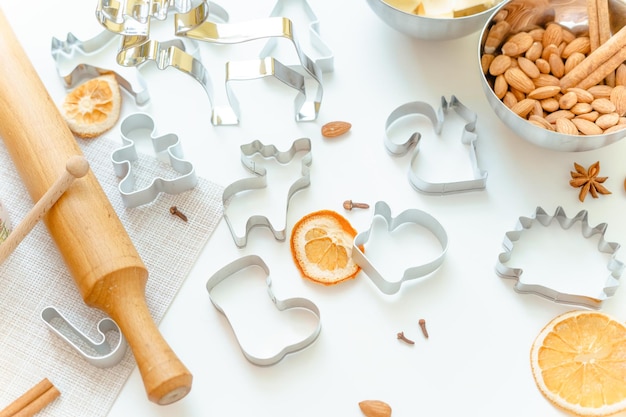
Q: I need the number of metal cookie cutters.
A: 10